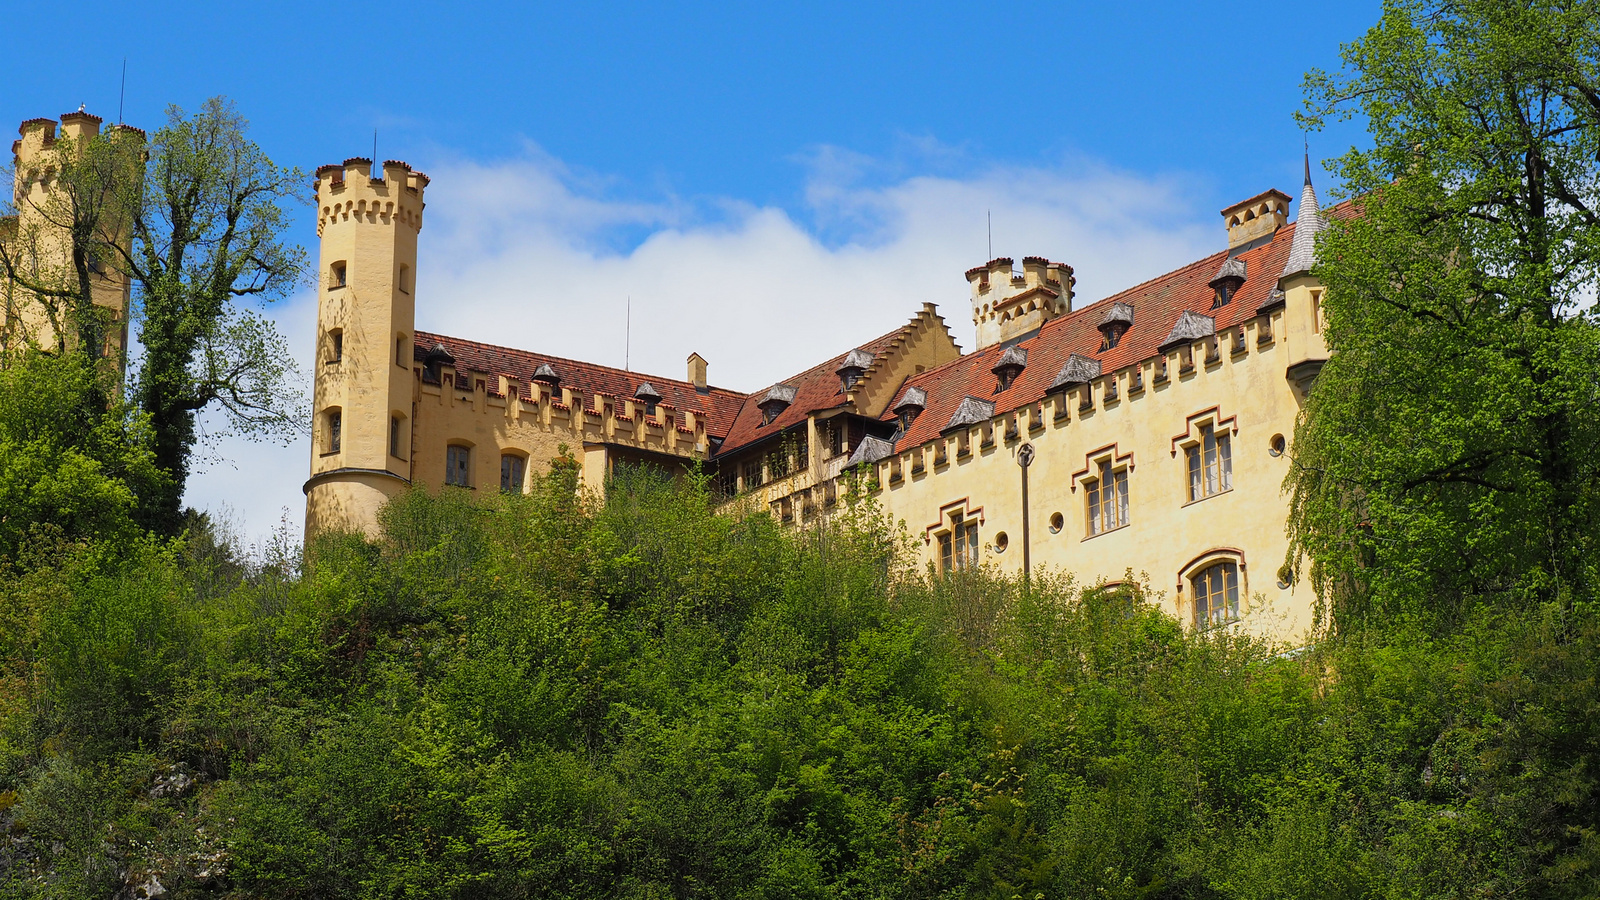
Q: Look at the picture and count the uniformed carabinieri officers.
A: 0